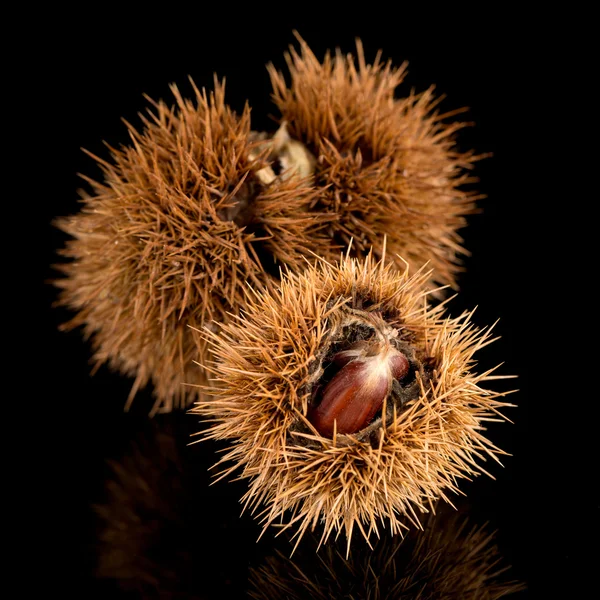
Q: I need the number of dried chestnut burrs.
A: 3